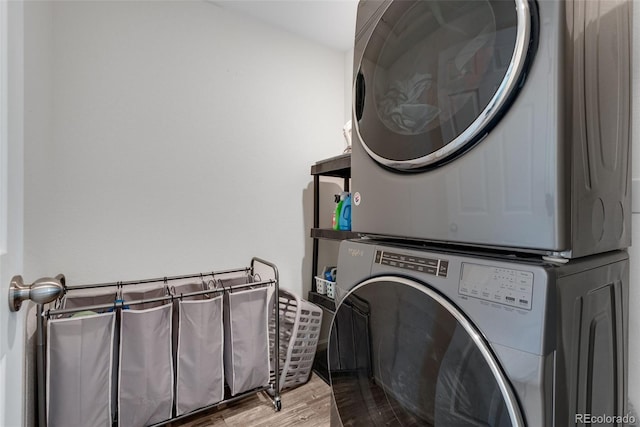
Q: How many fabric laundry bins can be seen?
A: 4